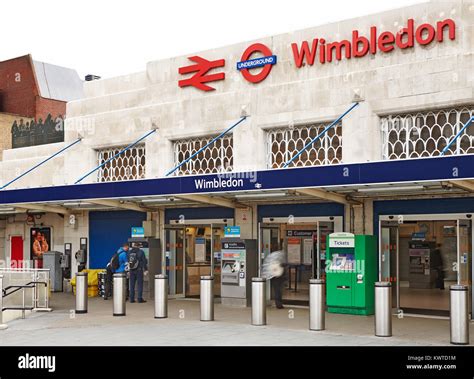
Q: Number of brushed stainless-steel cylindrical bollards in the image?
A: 8